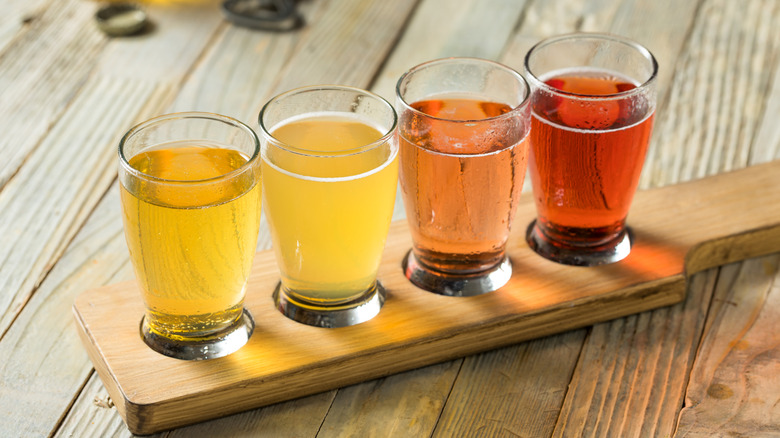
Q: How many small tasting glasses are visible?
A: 4